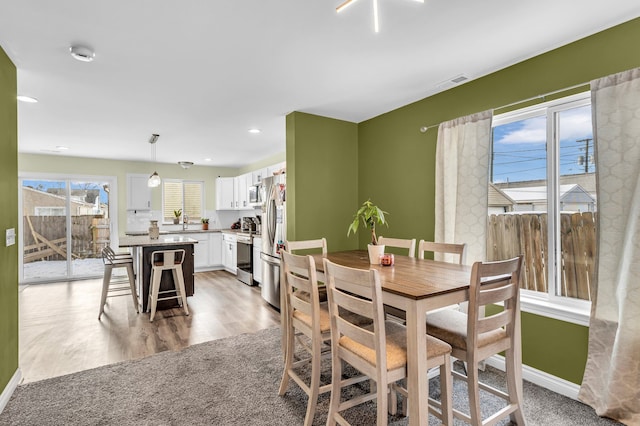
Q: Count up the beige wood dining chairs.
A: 6